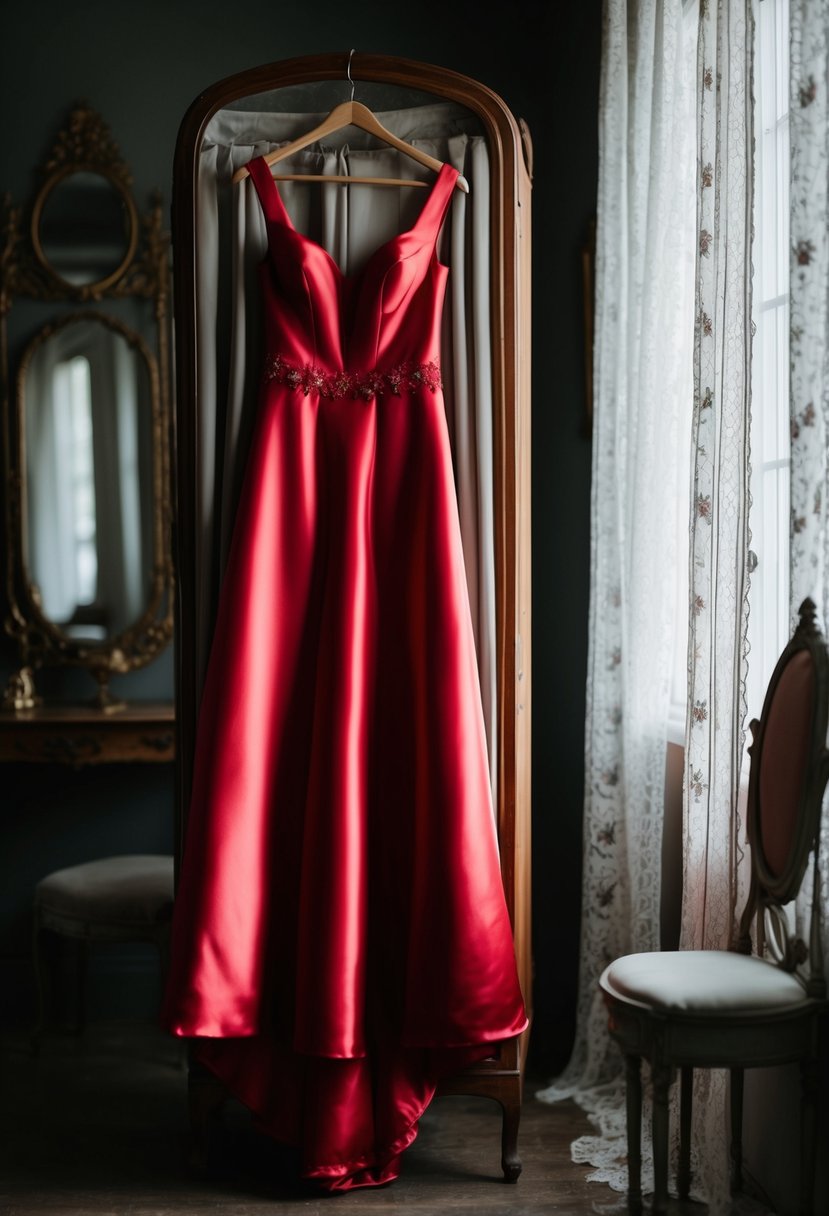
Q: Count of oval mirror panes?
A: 2